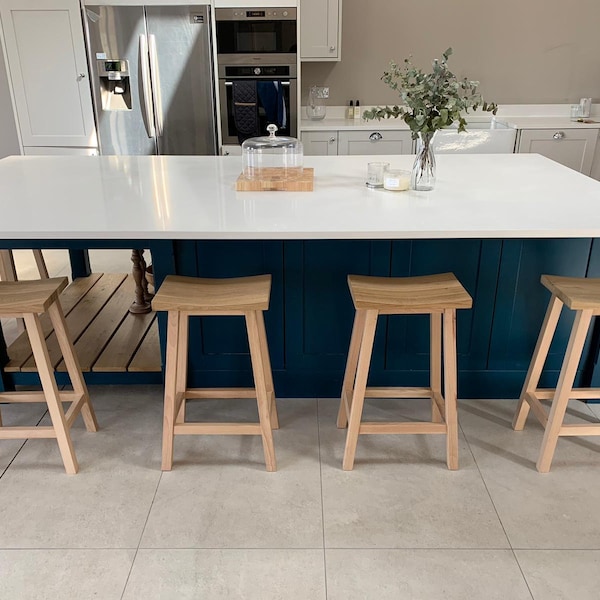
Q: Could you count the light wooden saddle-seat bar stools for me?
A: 4